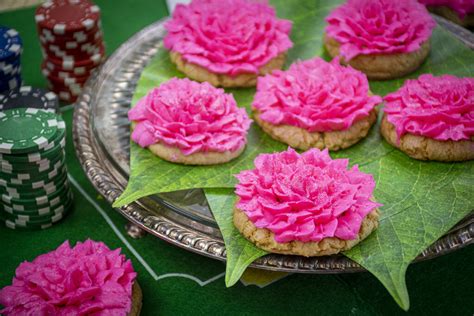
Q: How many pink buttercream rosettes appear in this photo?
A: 8